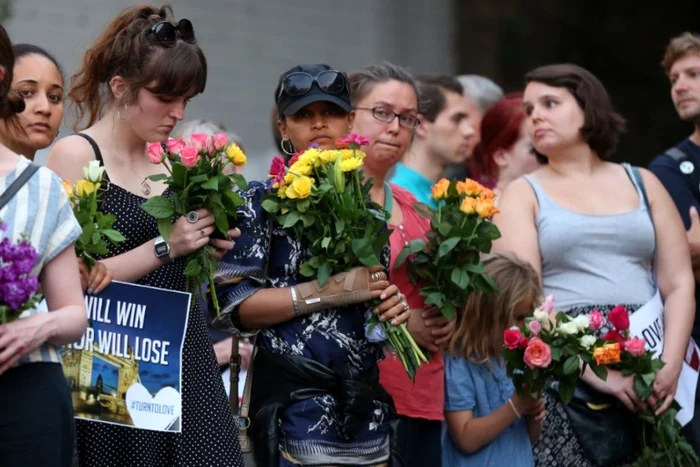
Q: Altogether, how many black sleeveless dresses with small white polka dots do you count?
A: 1